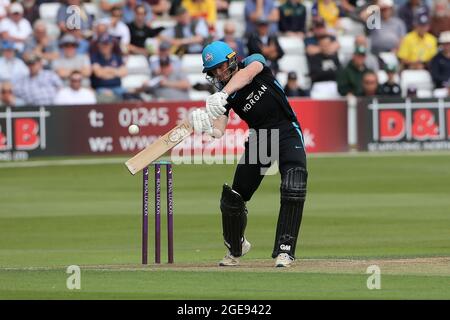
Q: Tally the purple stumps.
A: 3